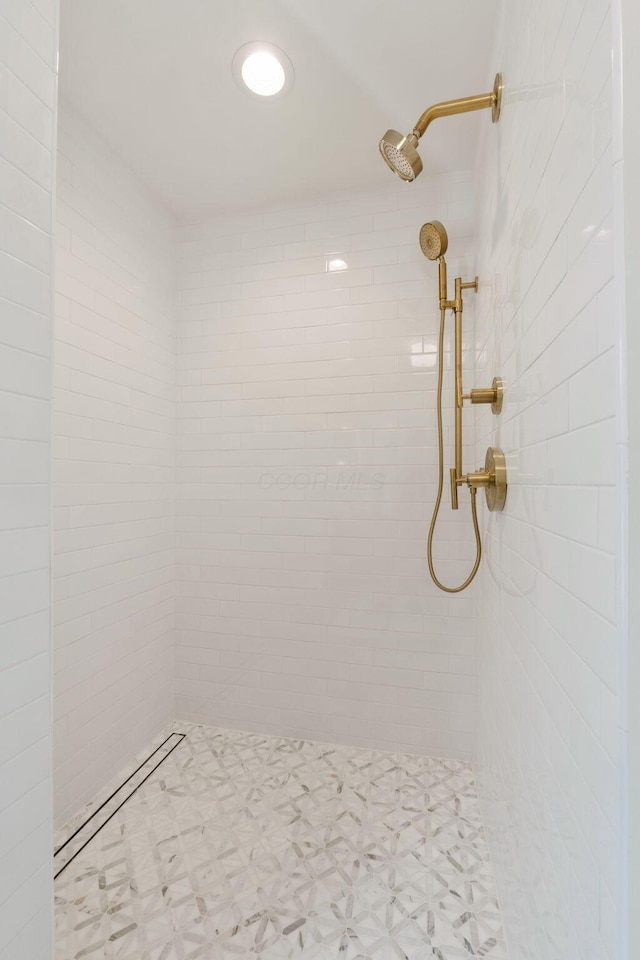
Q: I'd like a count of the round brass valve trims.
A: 2